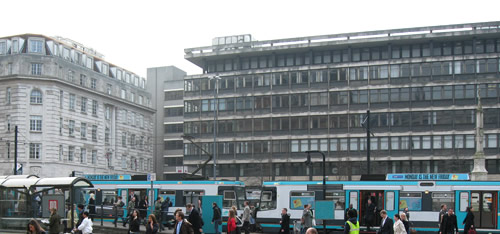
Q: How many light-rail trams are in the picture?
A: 2